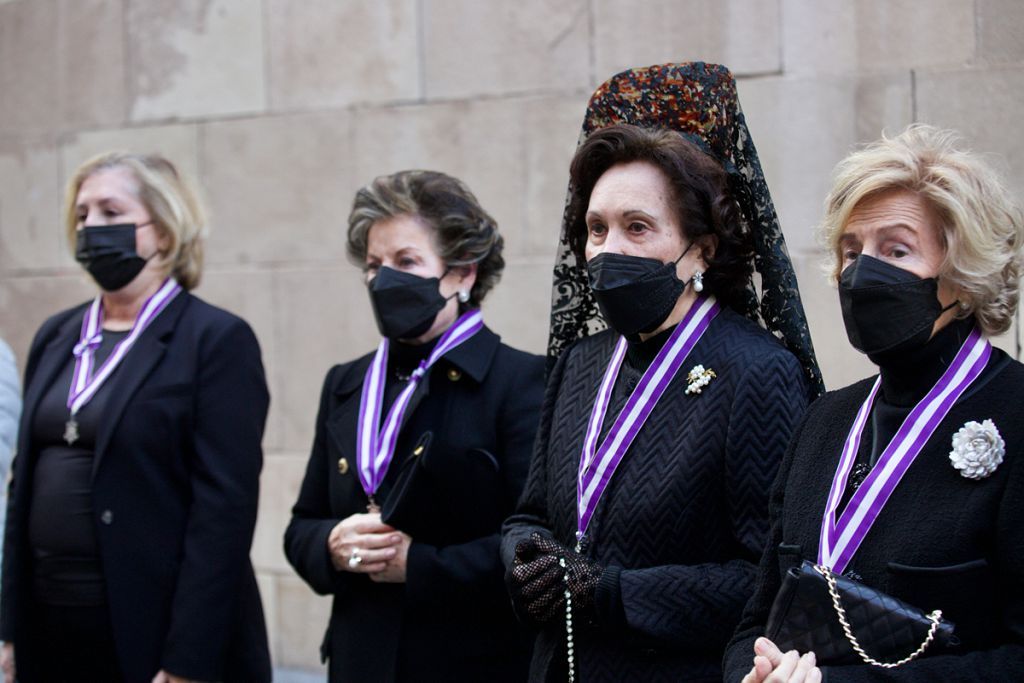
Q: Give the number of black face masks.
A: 4